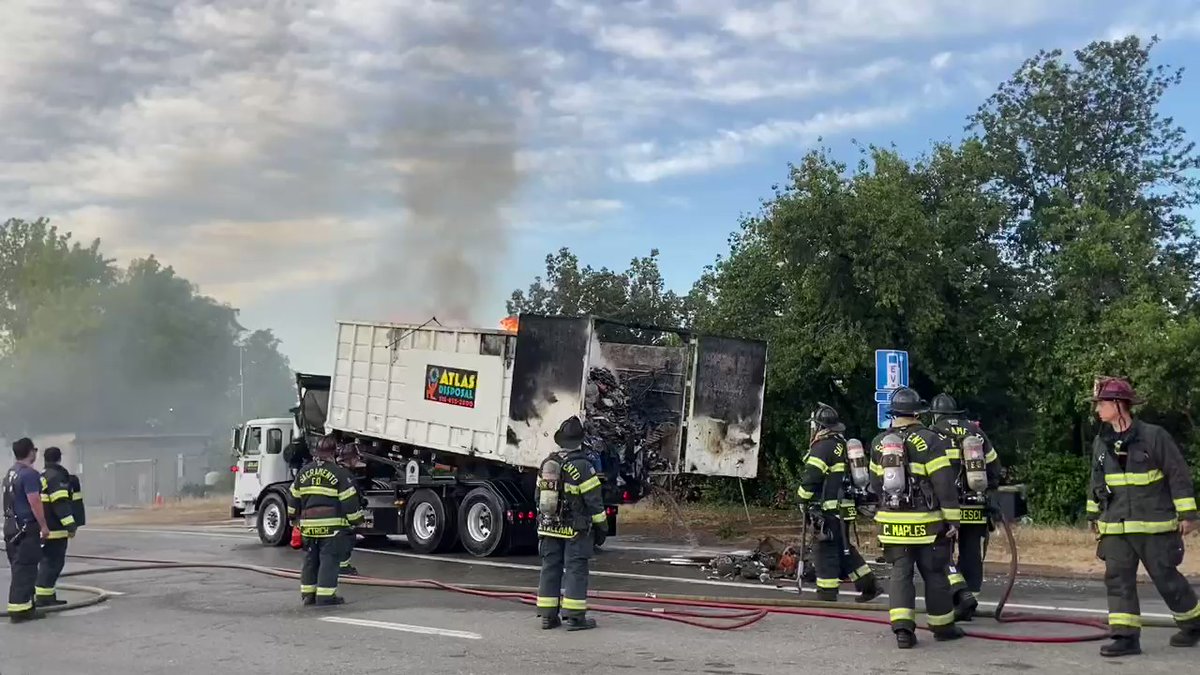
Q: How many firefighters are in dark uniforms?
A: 9